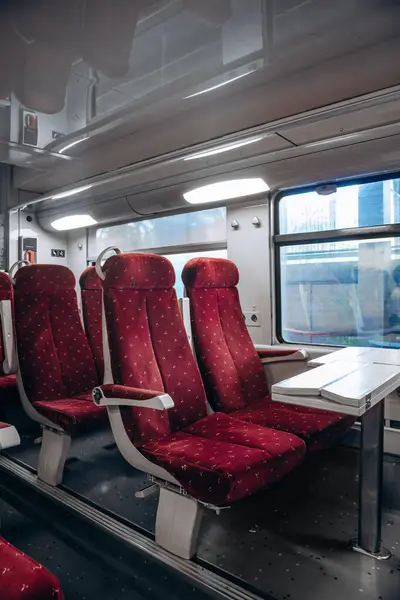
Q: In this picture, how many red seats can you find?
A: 6